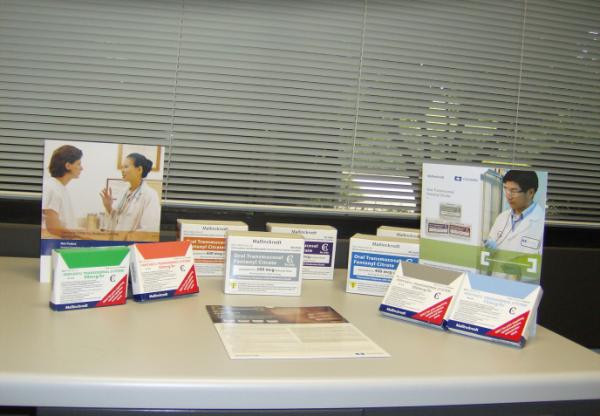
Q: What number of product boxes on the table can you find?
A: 9